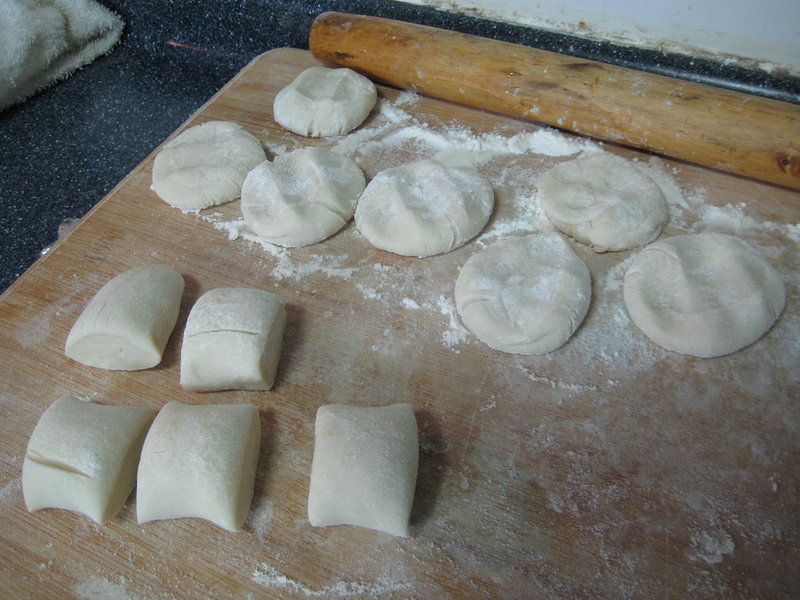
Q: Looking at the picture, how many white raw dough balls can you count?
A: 12